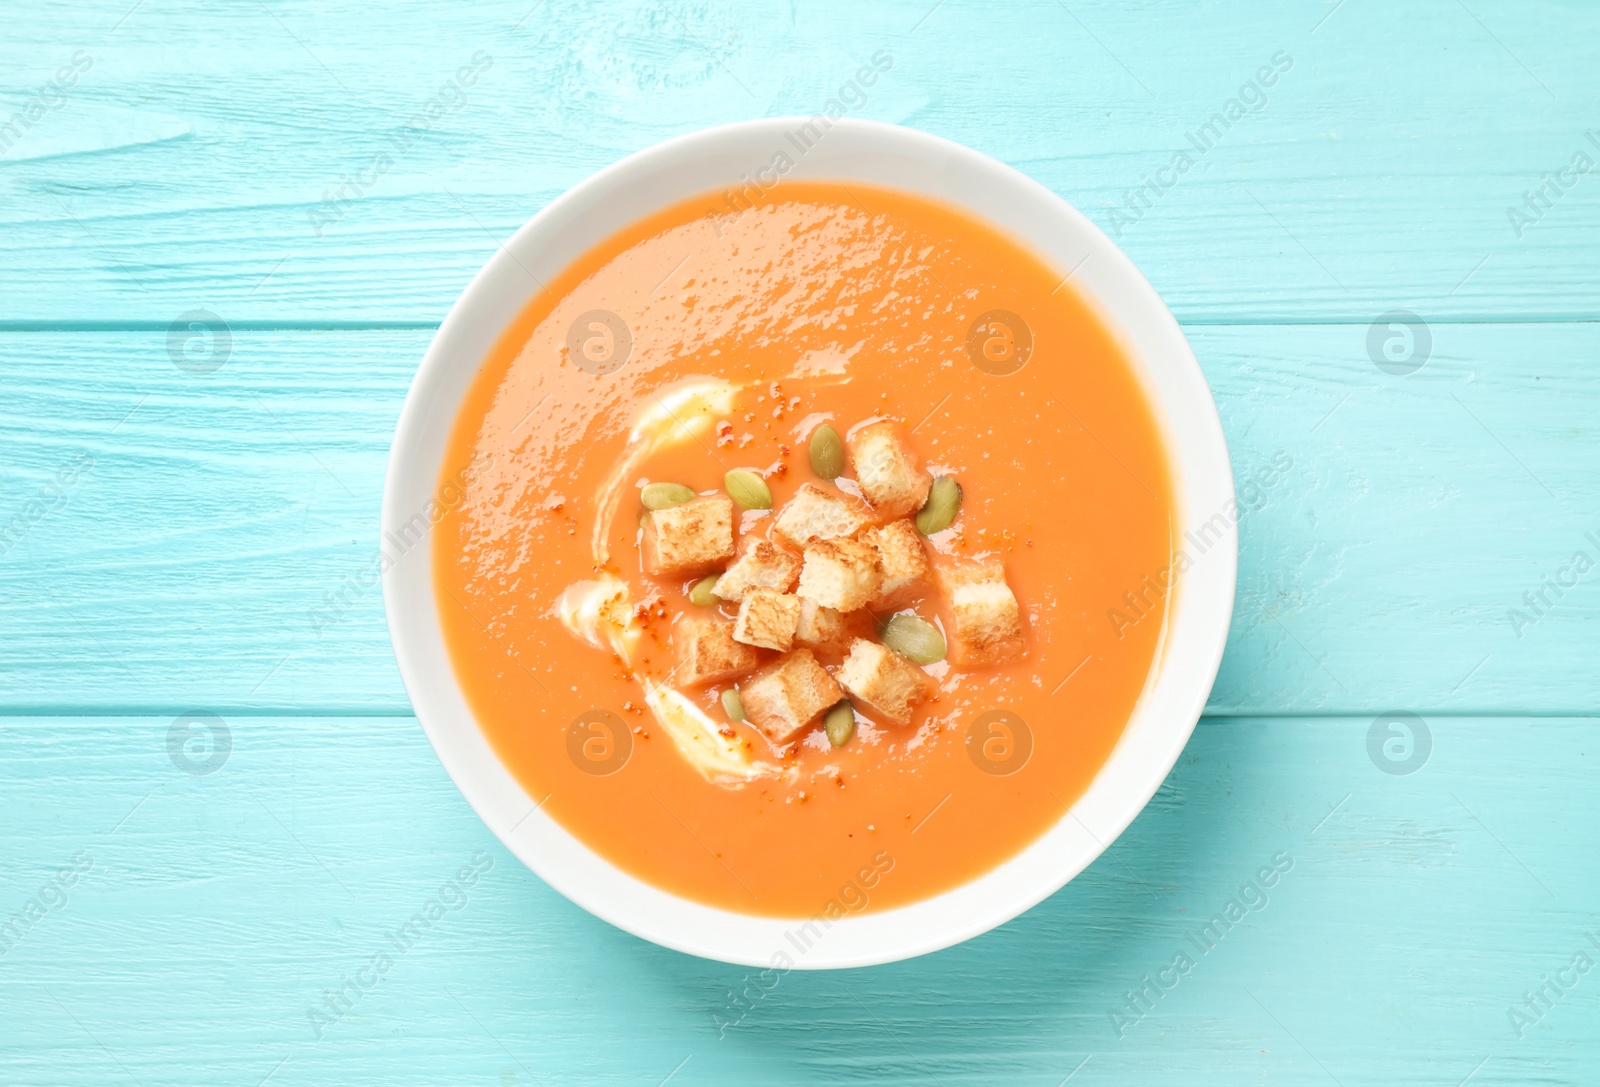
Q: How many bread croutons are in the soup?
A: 12